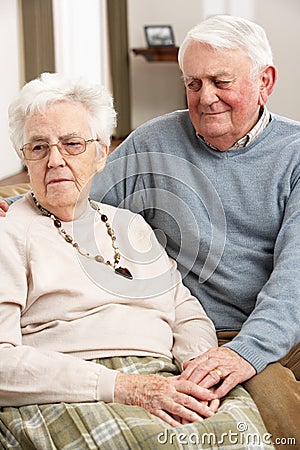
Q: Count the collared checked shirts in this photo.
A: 1